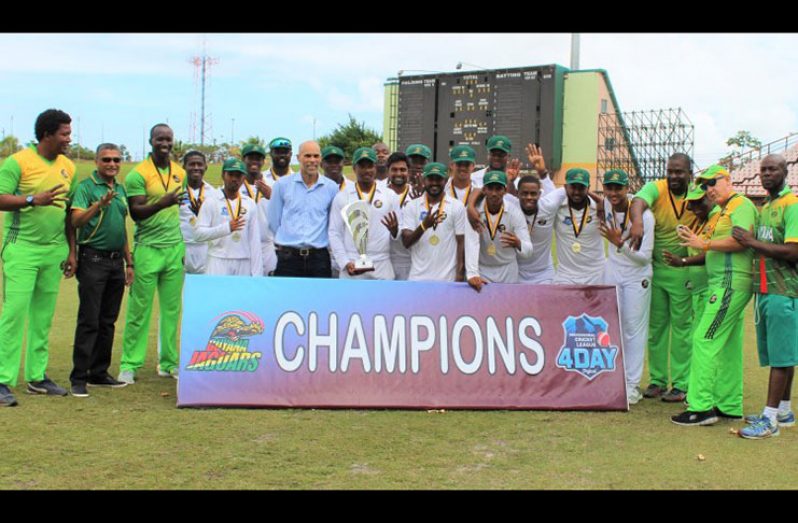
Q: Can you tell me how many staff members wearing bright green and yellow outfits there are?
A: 5